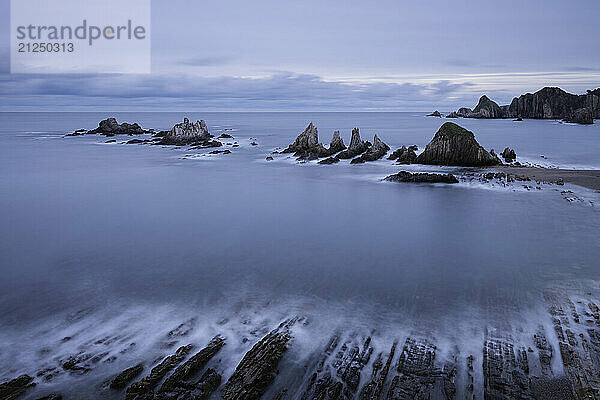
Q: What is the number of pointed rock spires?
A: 4